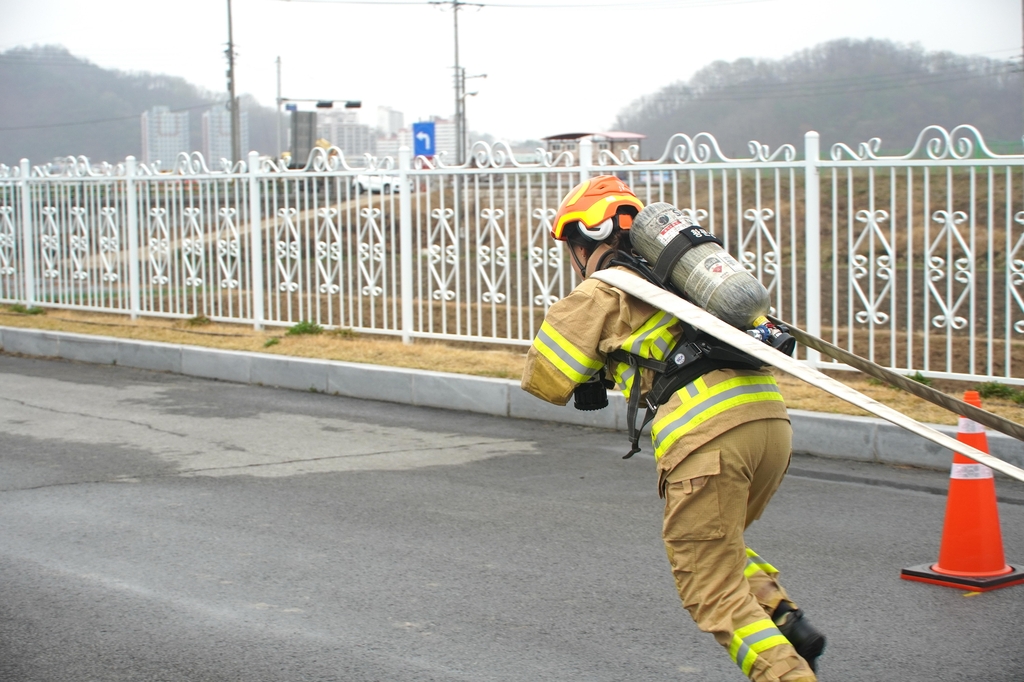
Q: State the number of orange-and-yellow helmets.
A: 1